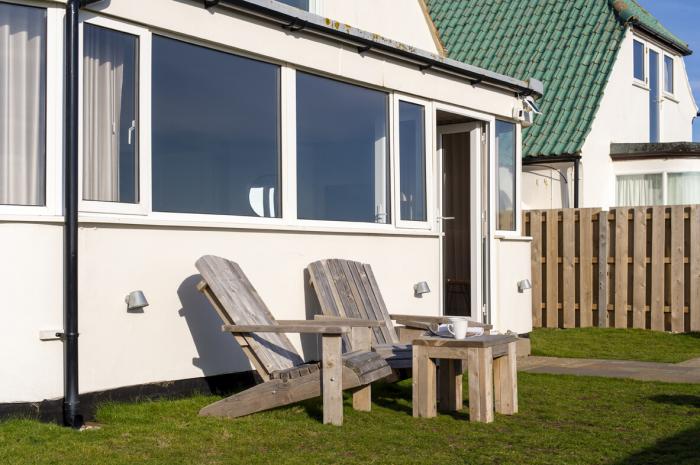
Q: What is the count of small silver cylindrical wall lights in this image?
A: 3